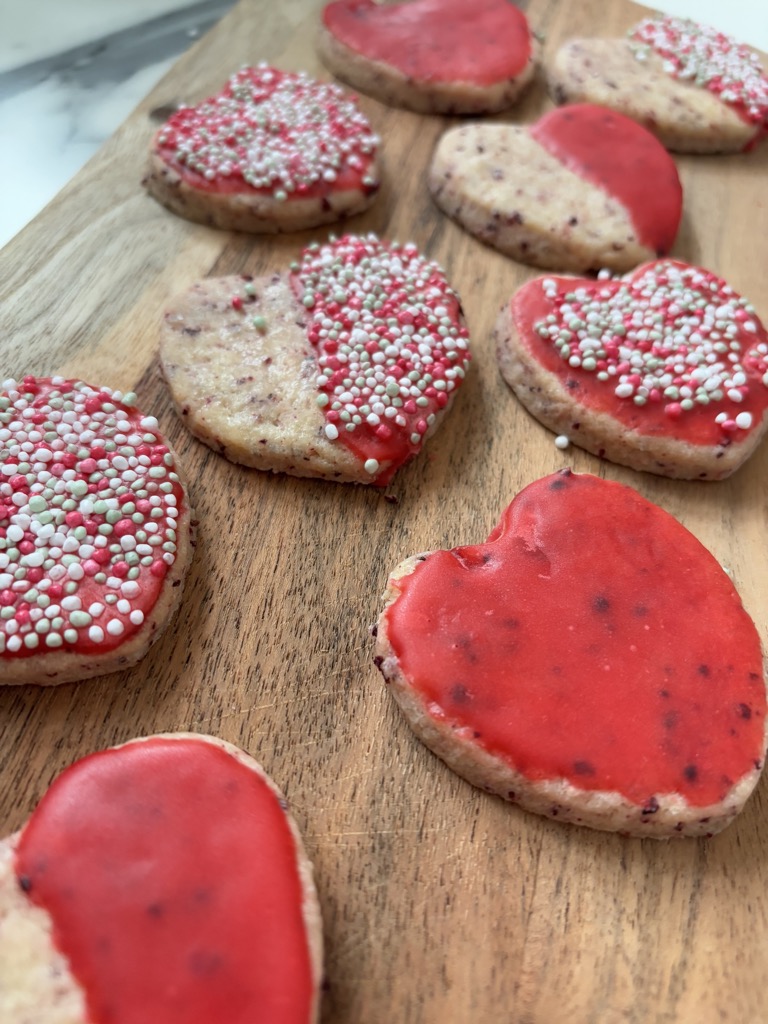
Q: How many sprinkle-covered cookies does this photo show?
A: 5